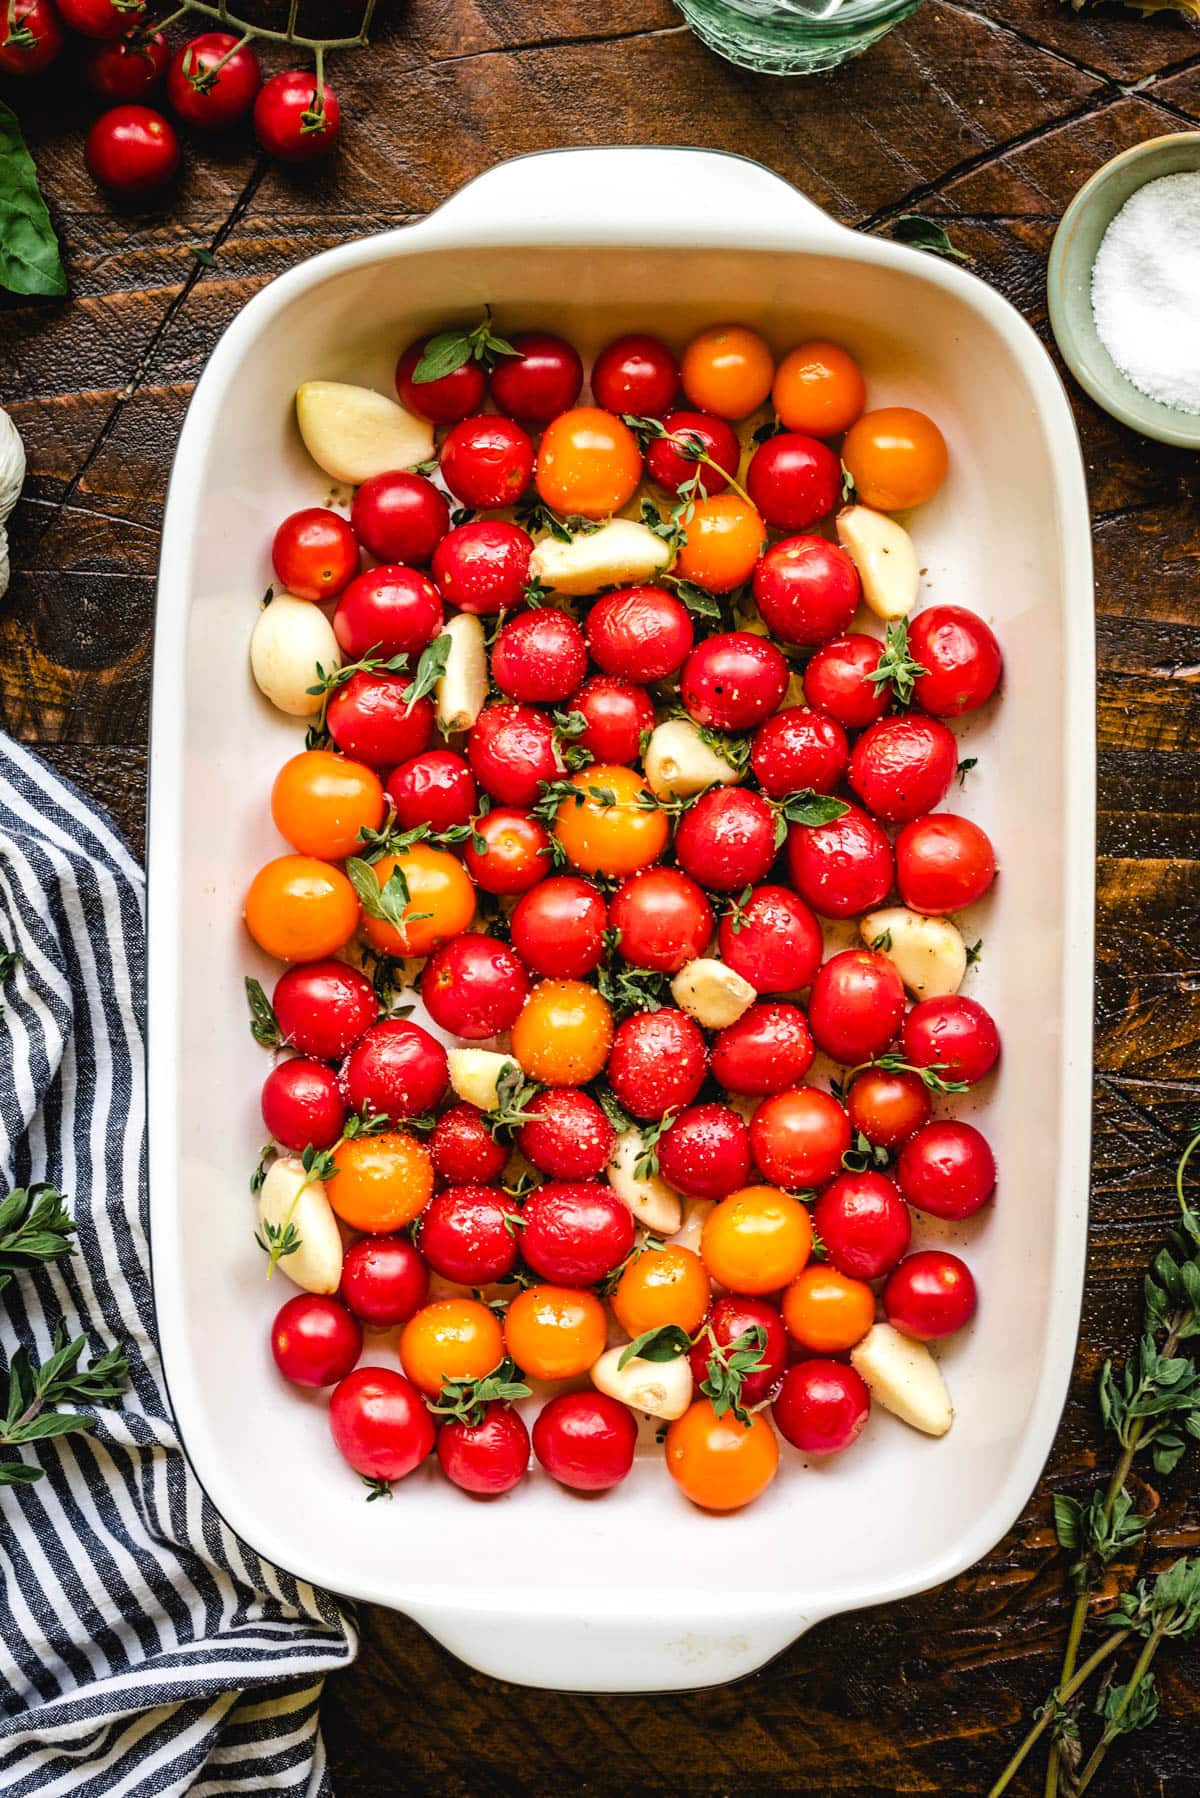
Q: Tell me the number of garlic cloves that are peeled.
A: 13